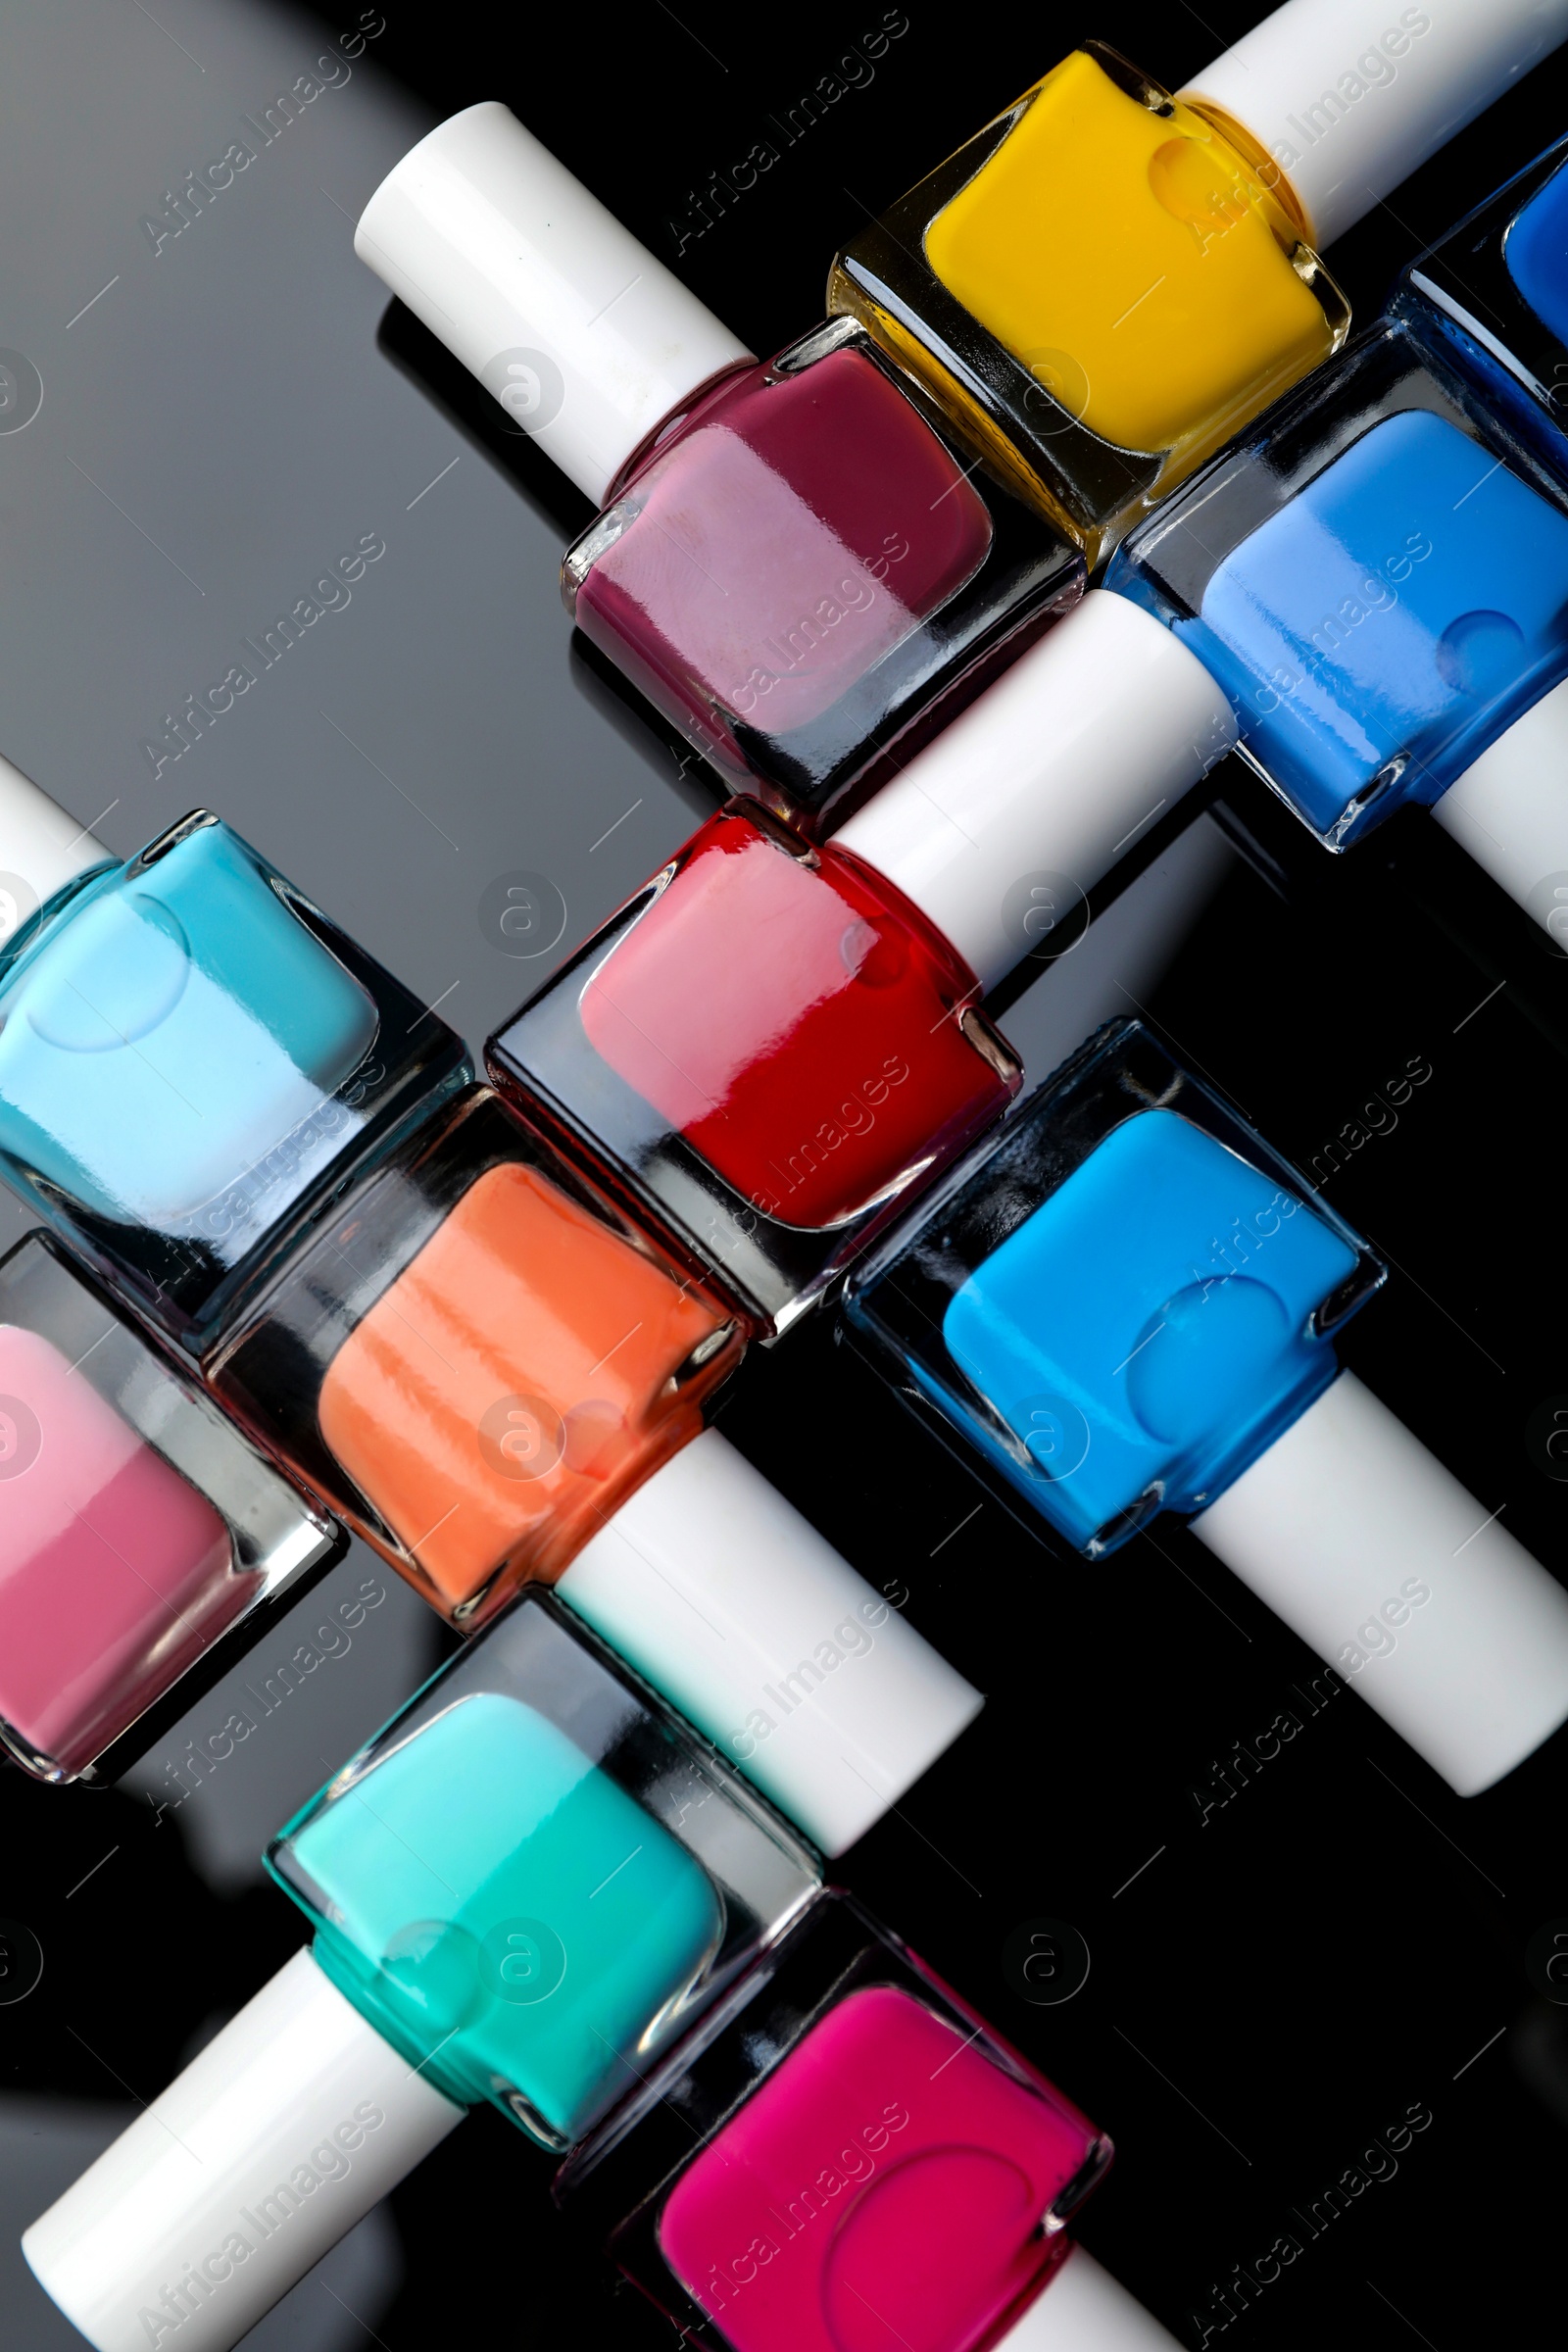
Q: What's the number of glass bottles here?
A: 11